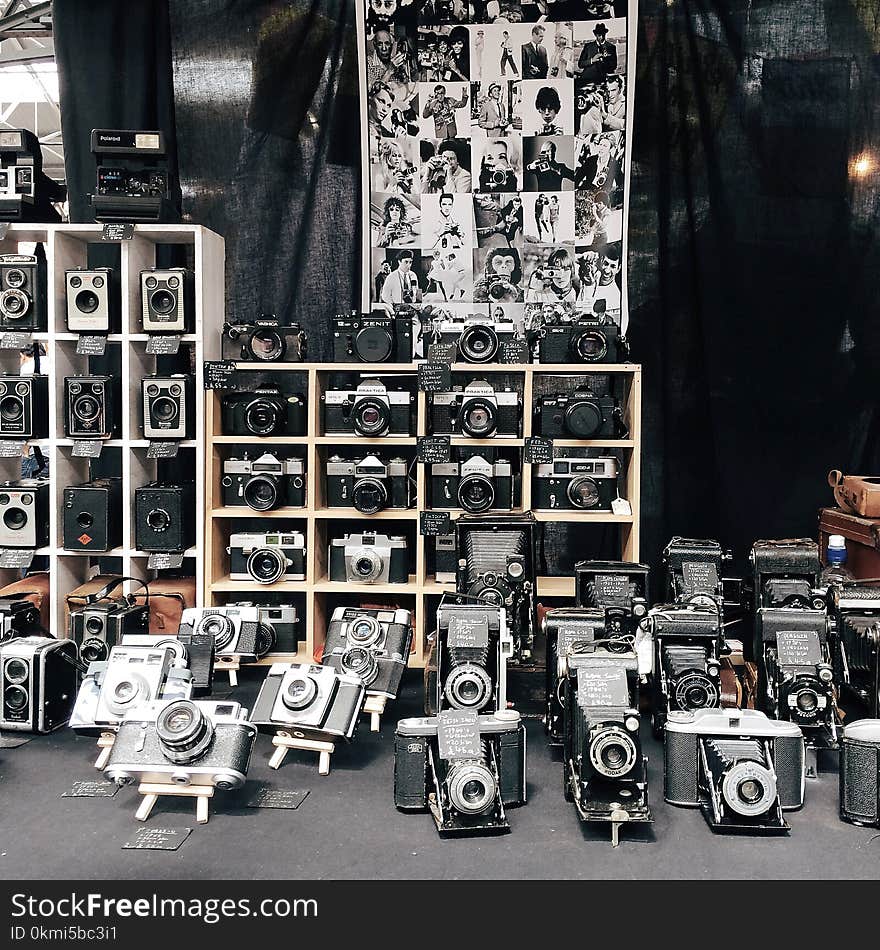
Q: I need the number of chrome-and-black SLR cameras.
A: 6